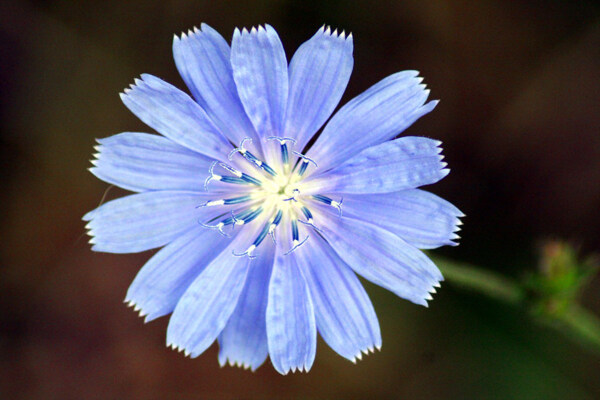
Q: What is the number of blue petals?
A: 15